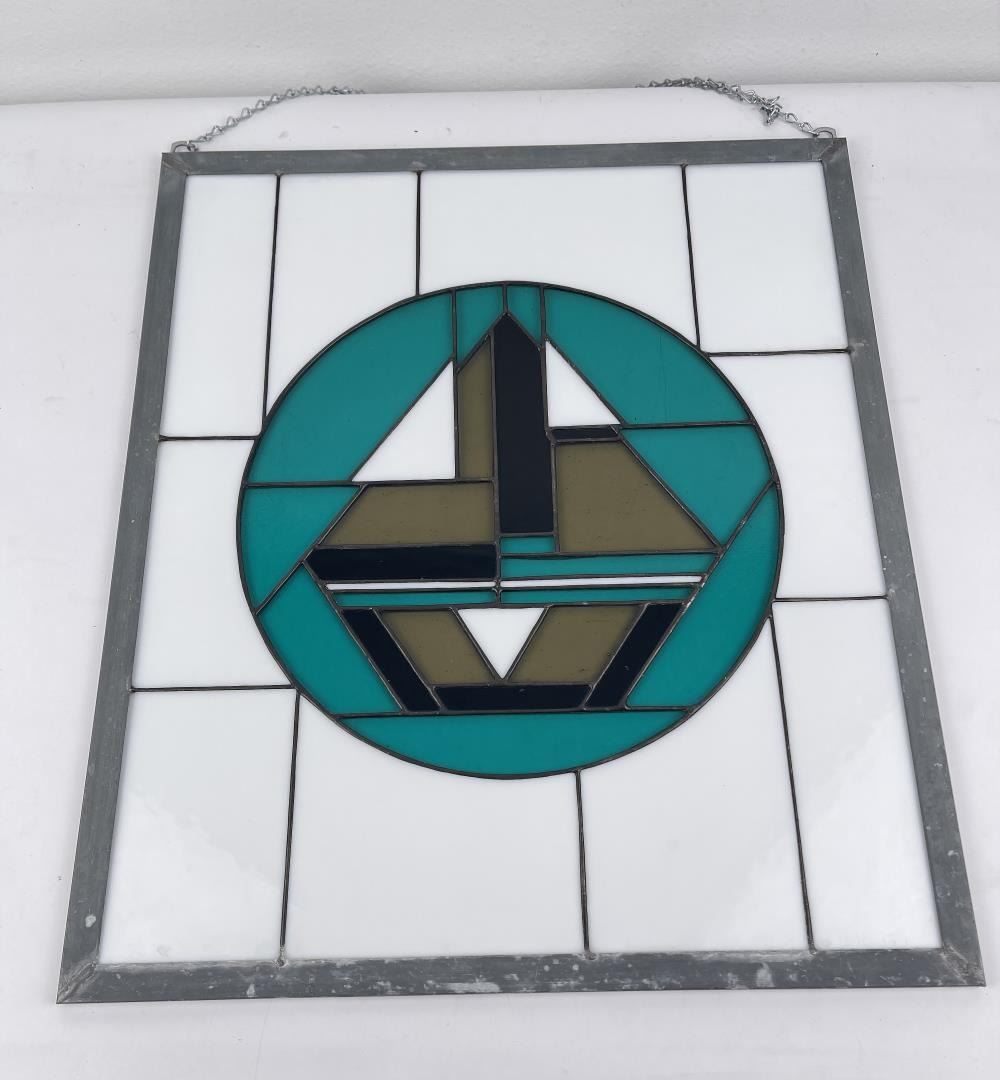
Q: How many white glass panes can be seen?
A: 15